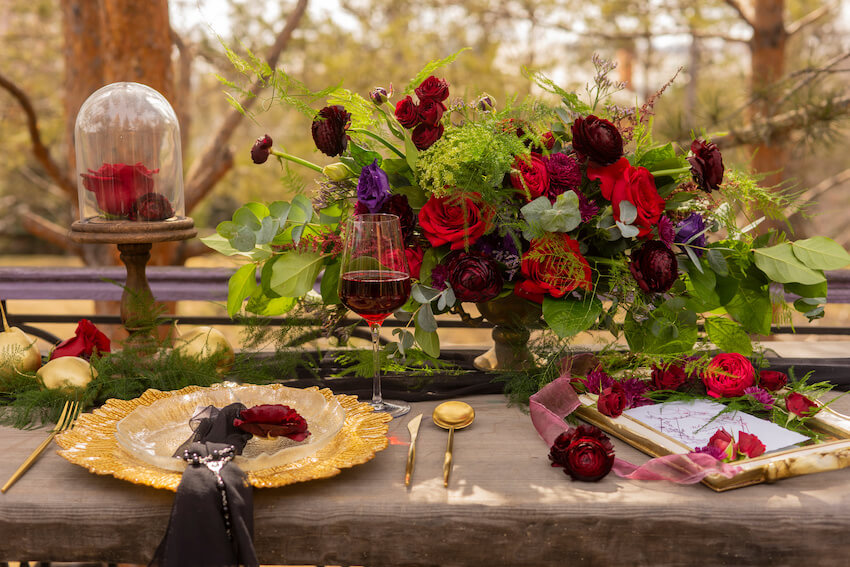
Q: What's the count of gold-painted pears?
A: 3